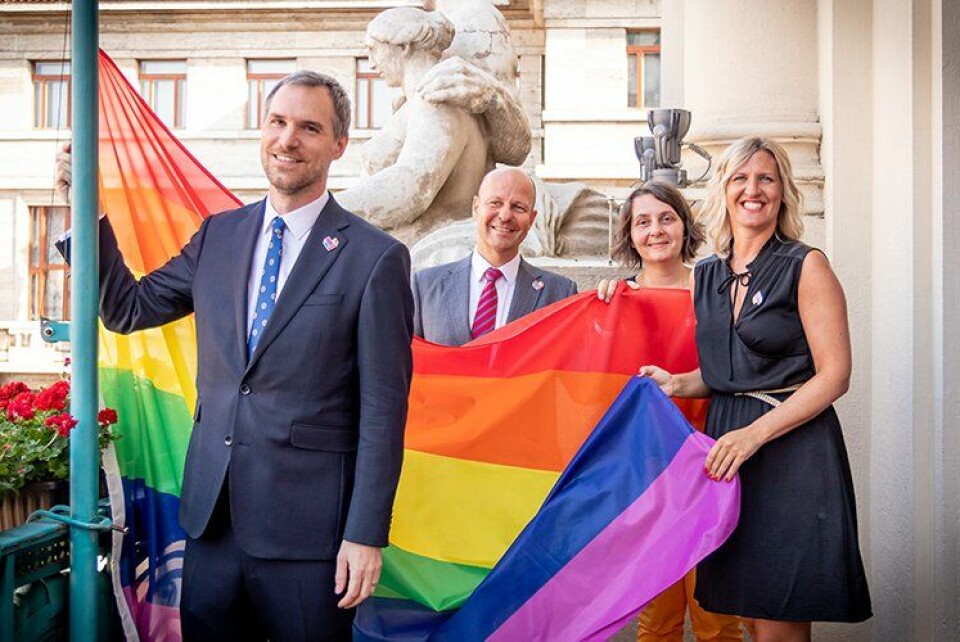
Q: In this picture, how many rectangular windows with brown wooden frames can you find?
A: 6